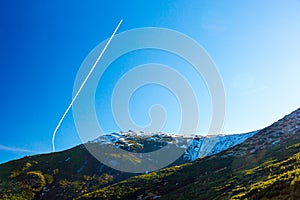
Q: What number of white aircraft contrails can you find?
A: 1